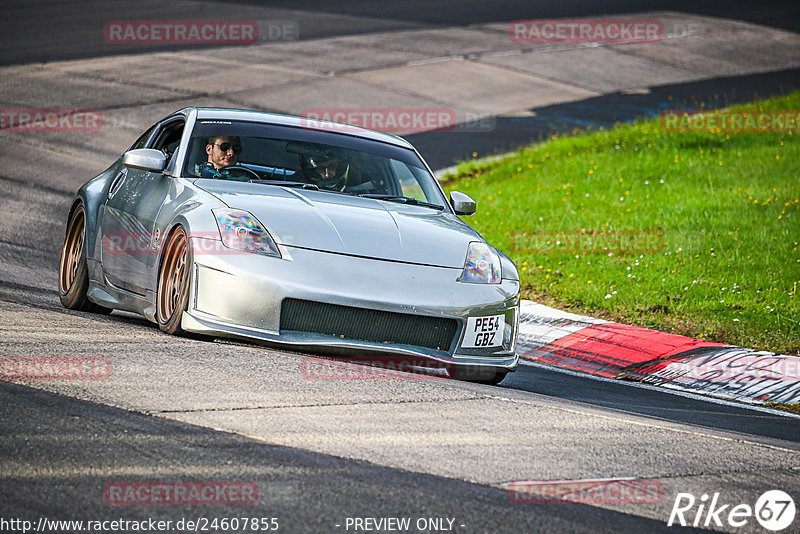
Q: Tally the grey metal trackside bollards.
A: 0